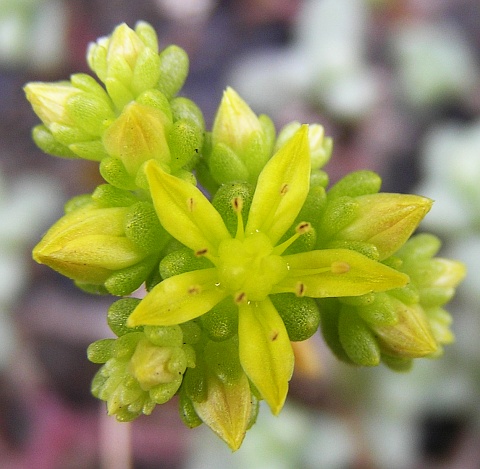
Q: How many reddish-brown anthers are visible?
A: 10